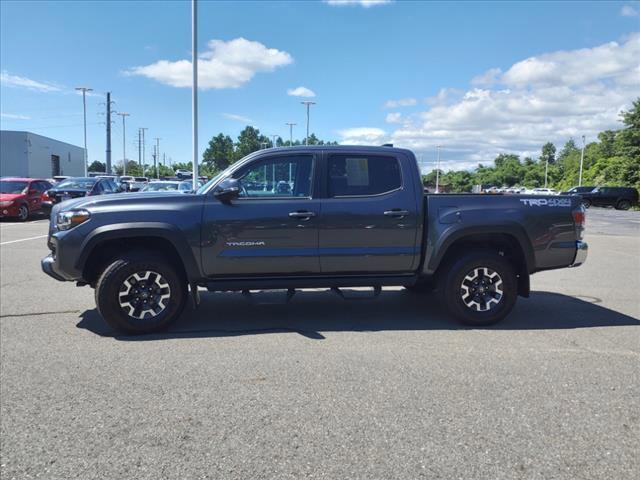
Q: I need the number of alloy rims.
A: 2